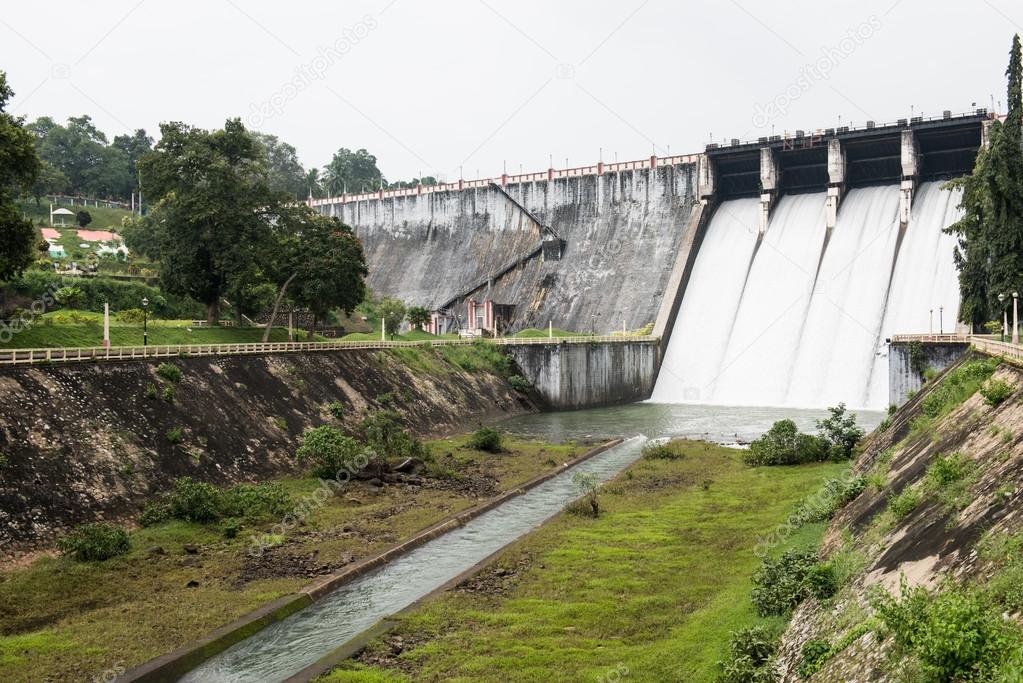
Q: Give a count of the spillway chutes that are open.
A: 4